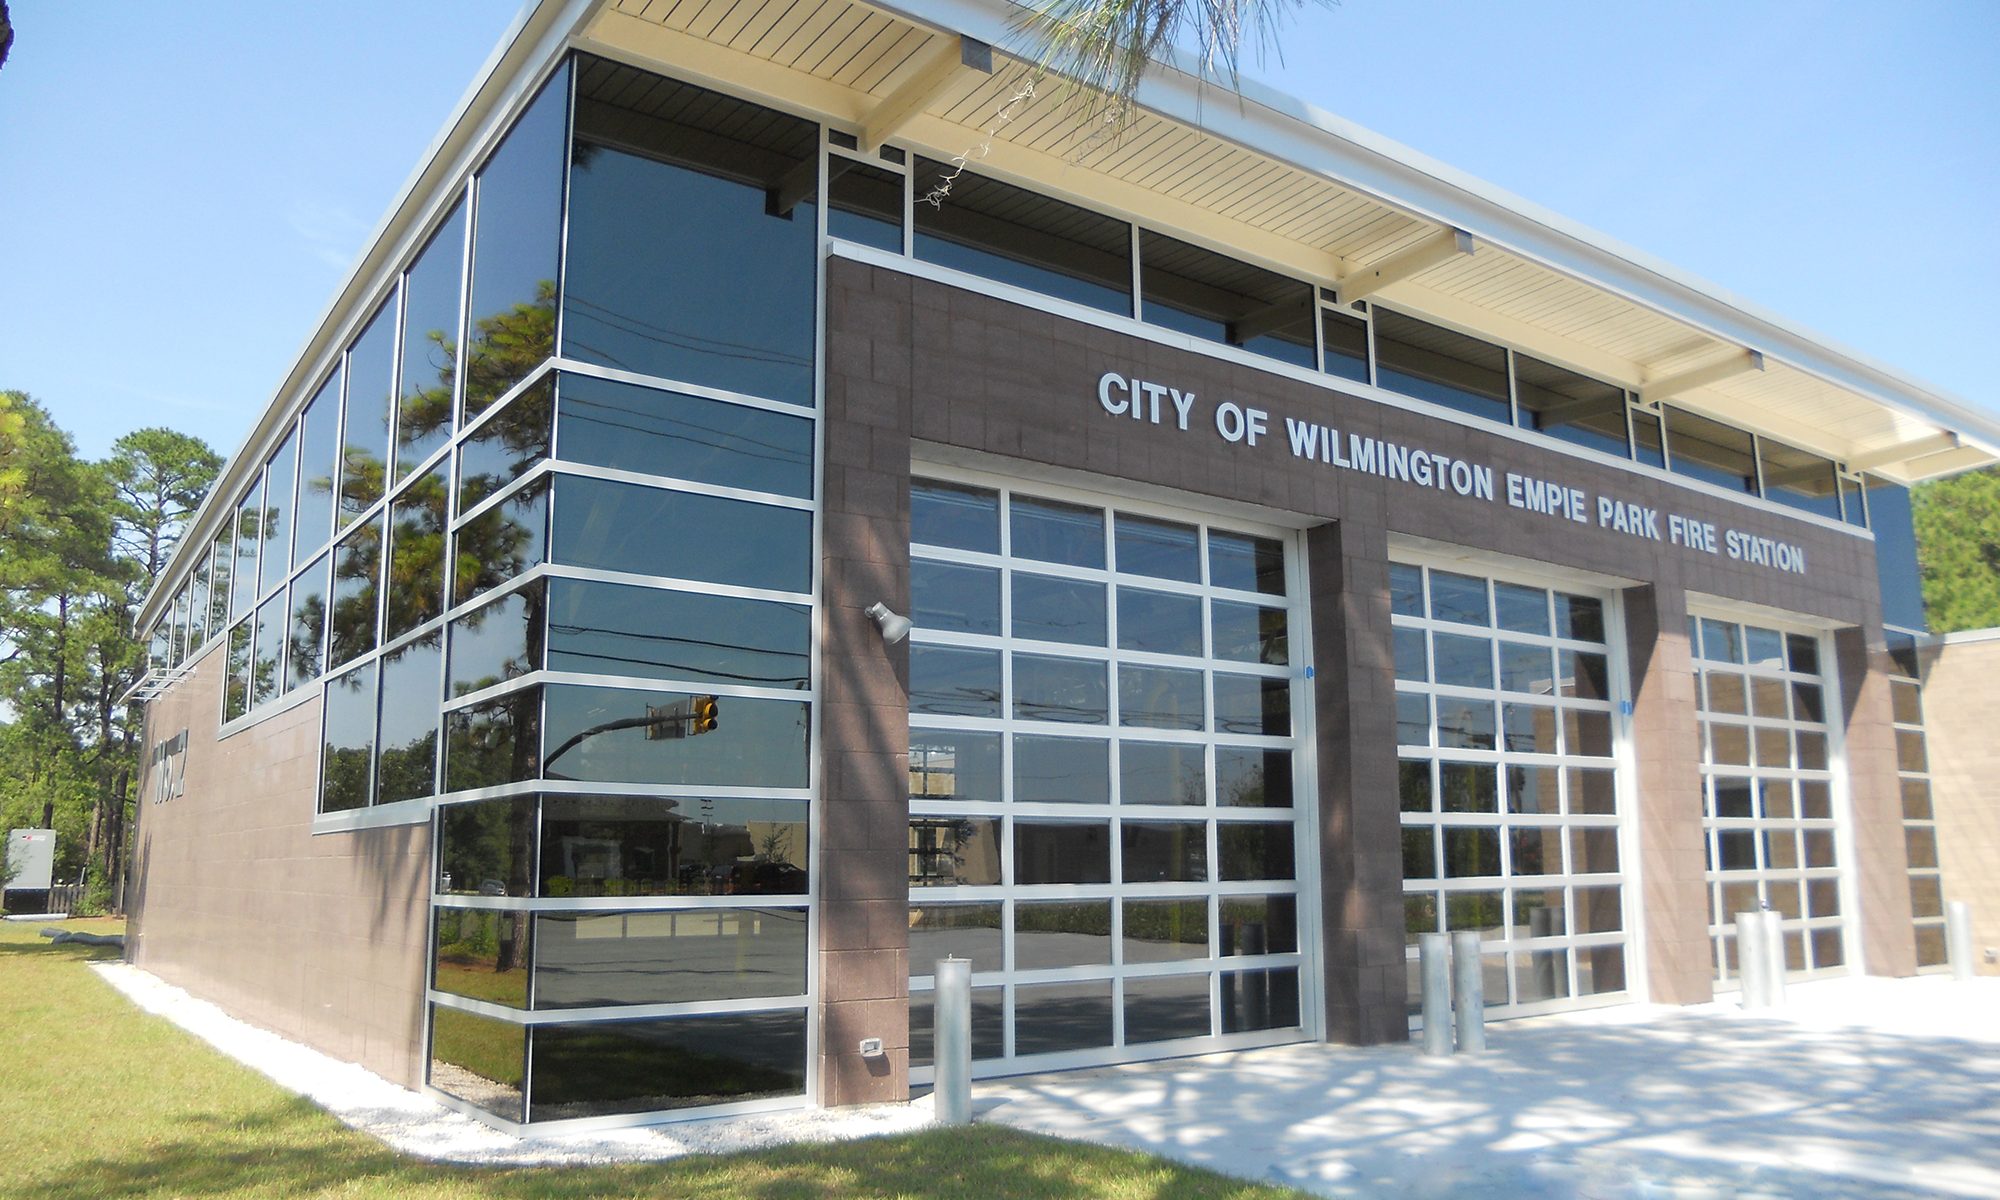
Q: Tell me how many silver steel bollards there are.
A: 6